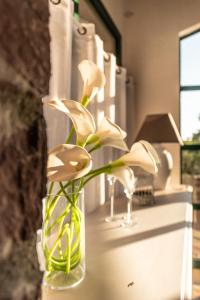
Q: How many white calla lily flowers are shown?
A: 6